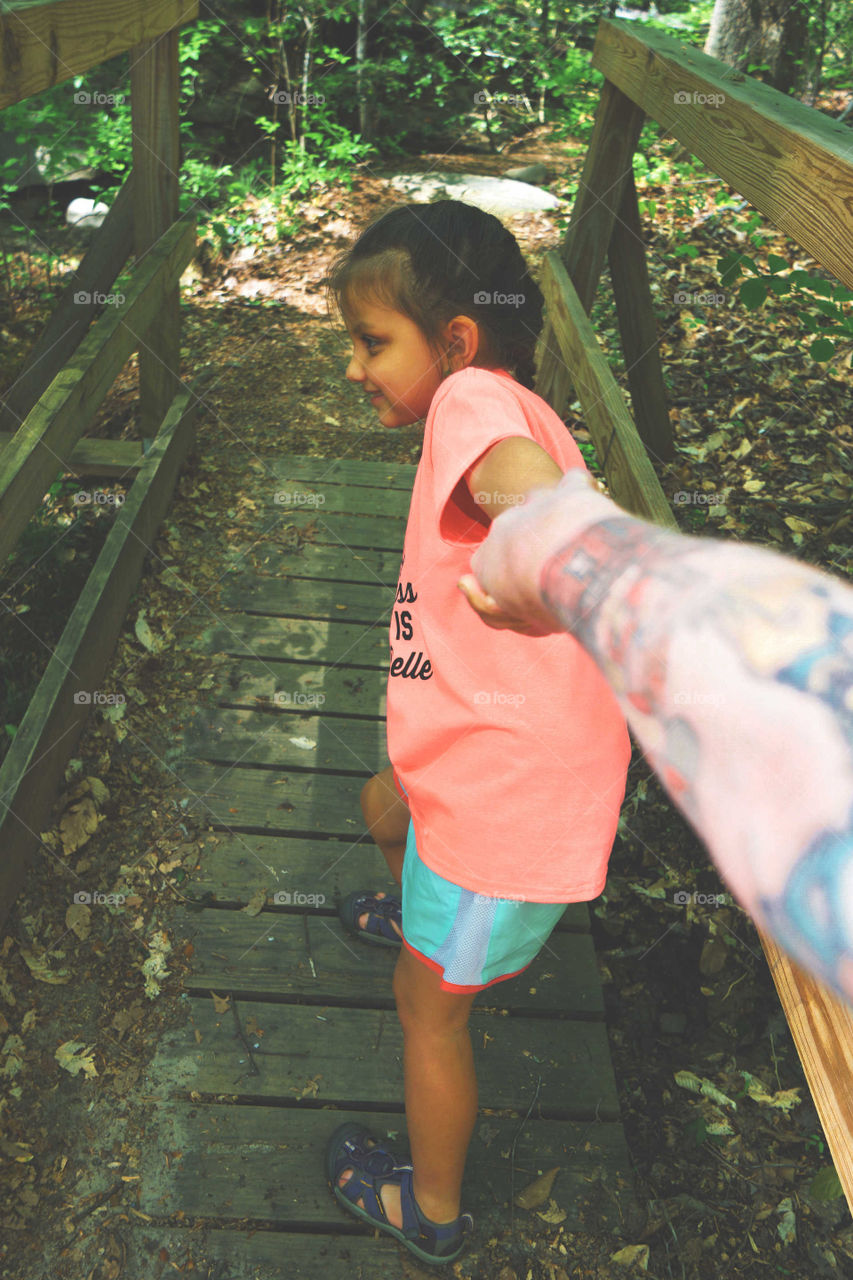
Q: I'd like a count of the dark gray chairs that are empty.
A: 0